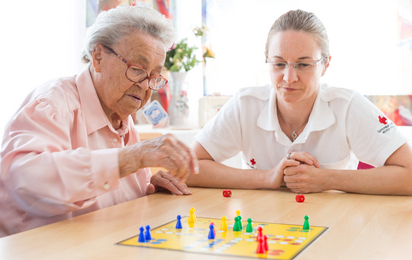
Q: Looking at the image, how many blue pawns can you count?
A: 4